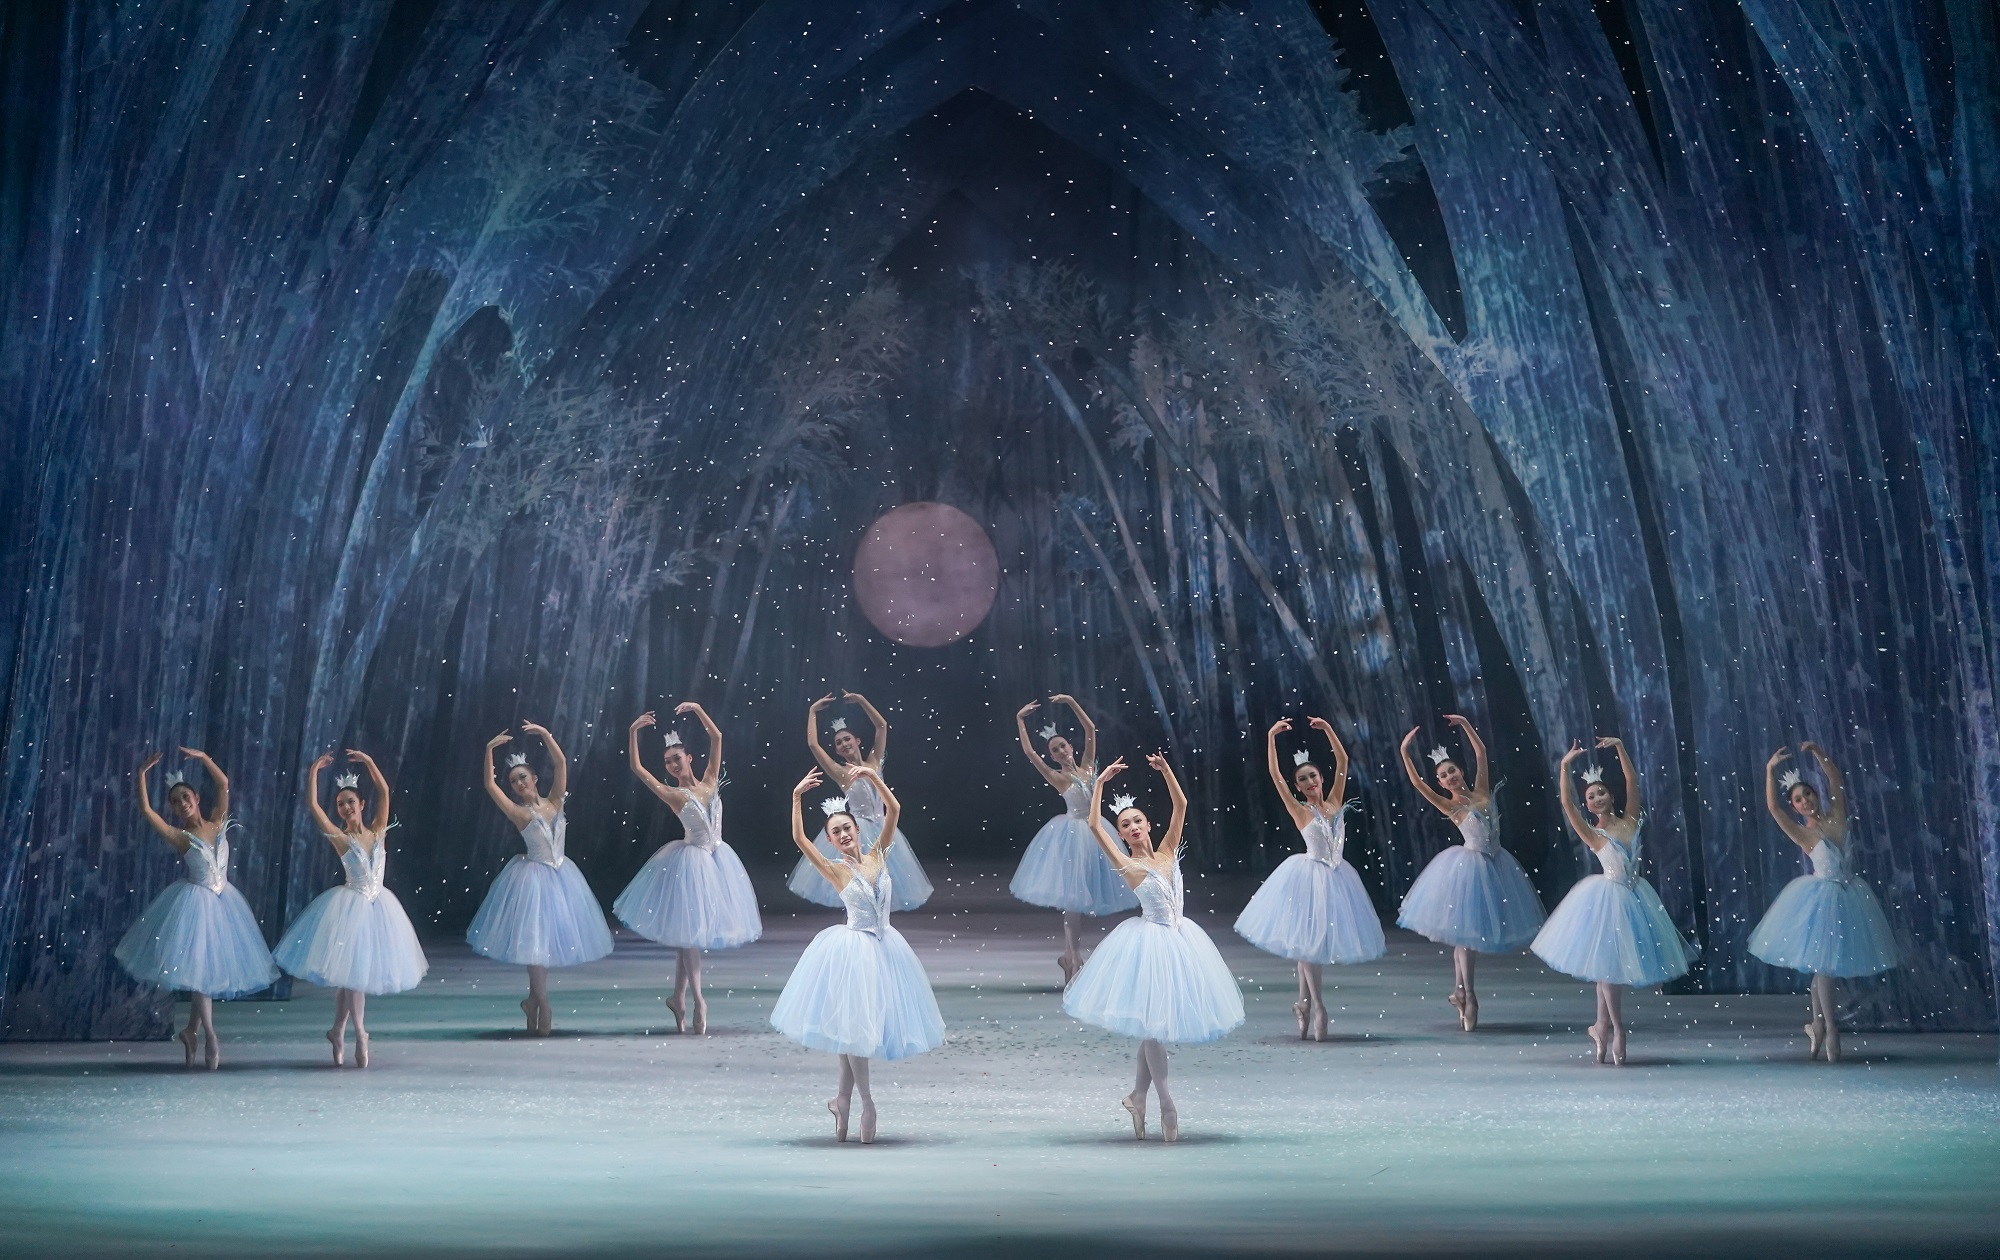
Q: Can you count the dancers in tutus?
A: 12